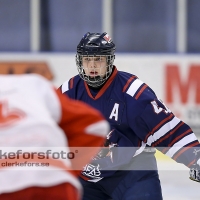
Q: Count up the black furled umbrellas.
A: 0